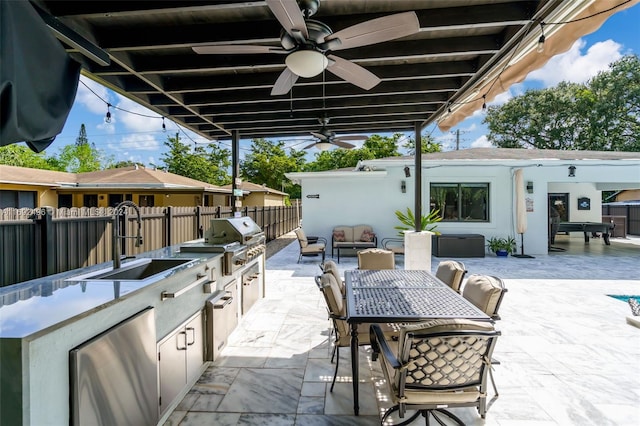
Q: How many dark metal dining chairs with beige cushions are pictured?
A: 6